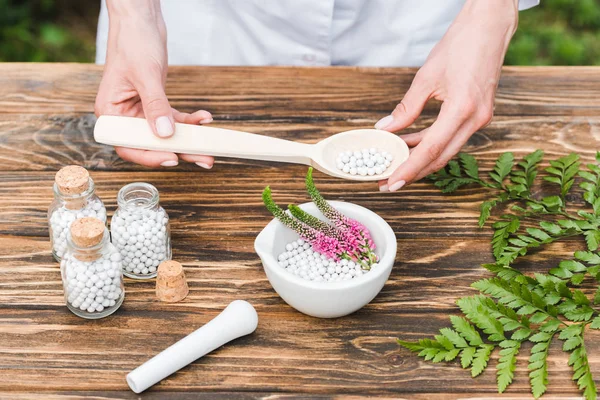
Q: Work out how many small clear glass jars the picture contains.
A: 3